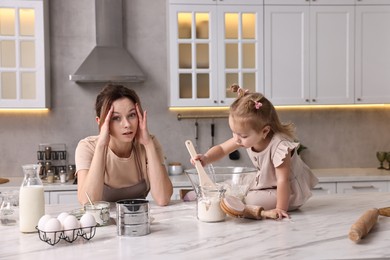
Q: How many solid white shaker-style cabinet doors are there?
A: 3